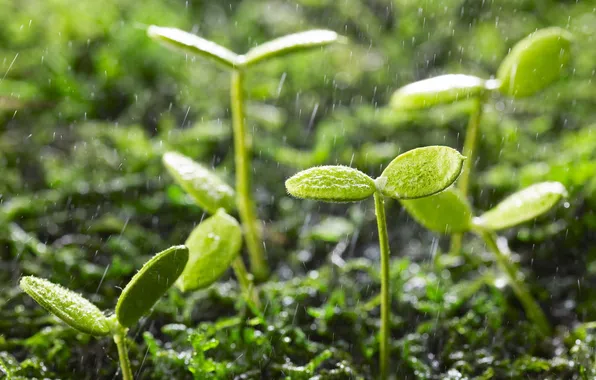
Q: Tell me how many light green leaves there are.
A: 12